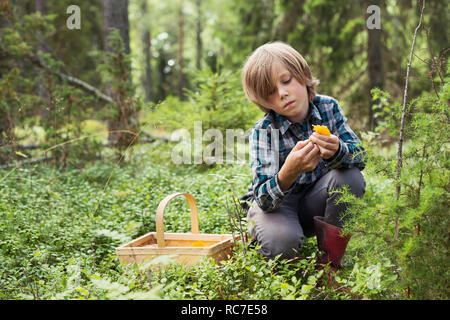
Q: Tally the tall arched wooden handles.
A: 1